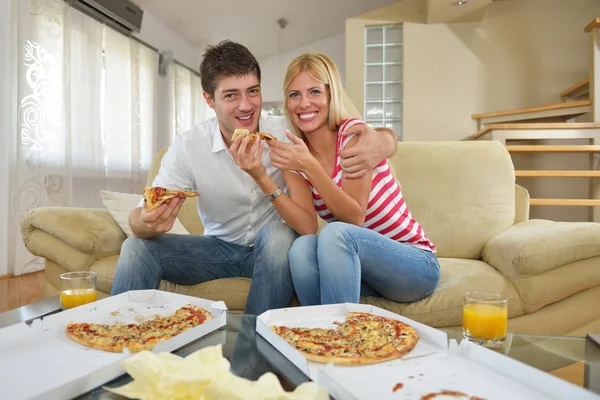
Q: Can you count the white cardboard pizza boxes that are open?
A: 2